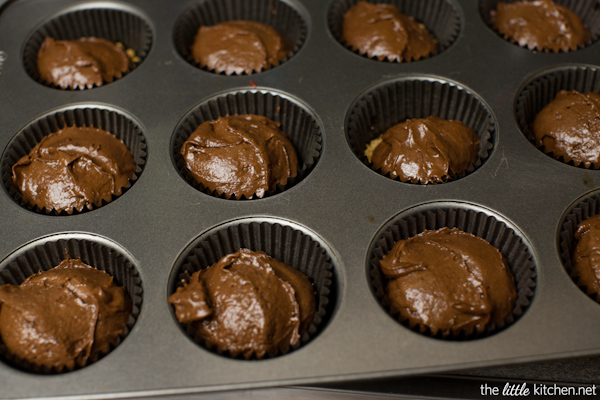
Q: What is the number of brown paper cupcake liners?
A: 12